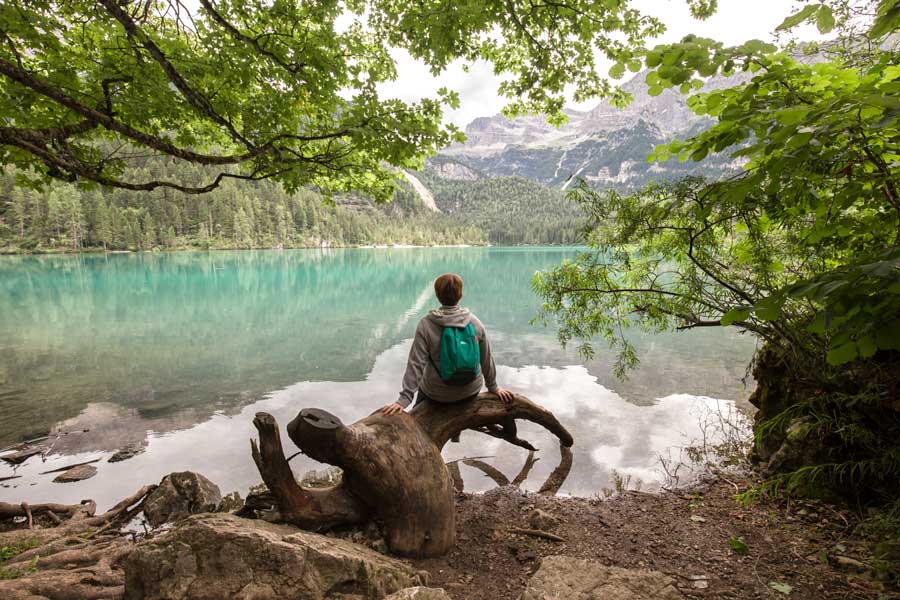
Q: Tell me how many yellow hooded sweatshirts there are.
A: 0